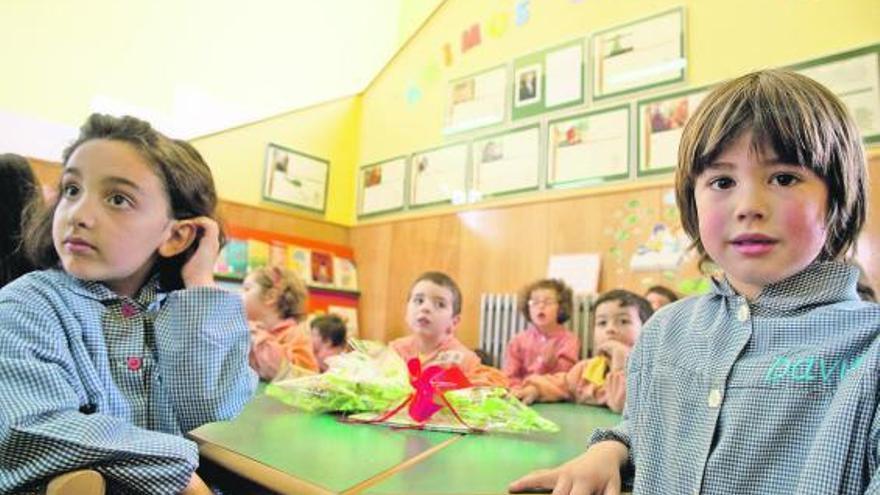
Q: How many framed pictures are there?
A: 10